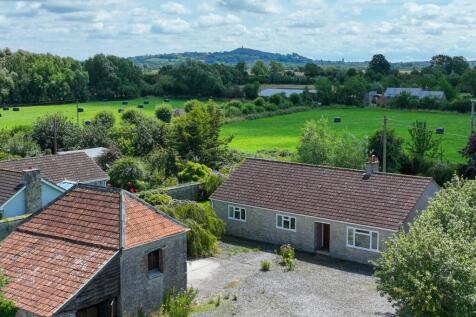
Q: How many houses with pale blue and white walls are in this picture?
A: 1